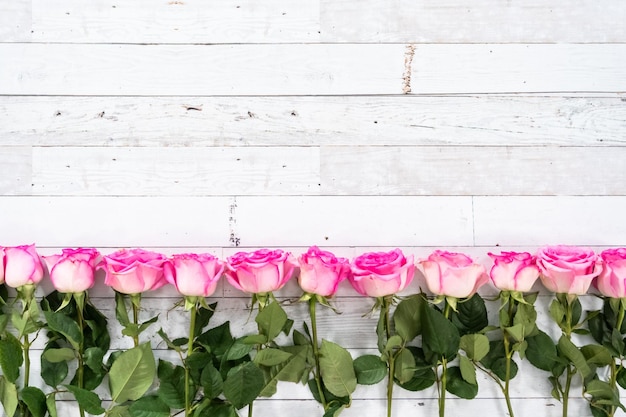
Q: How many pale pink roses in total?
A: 11